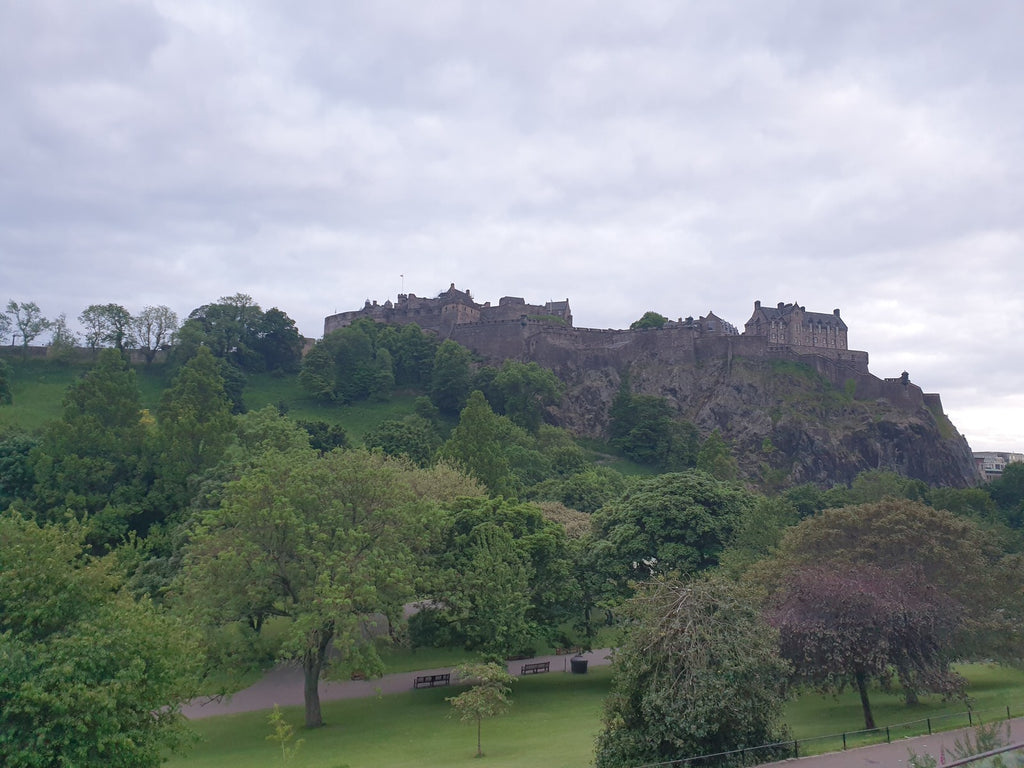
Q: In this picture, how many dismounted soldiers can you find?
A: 0